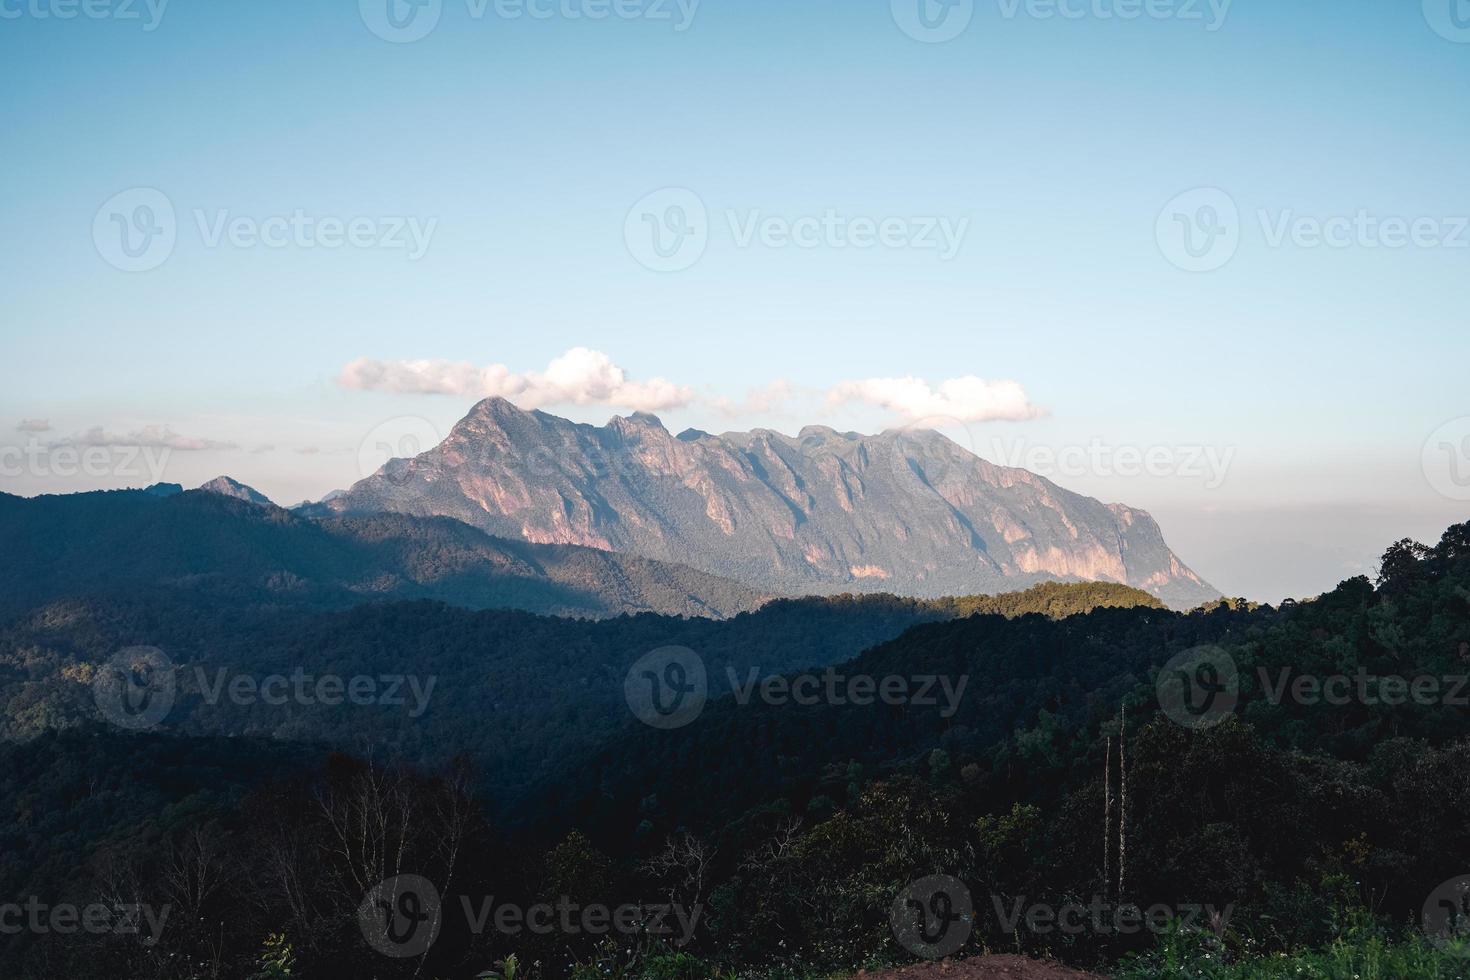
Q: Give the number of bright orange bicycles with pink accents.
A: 0